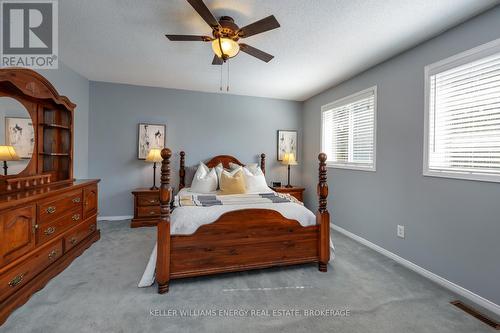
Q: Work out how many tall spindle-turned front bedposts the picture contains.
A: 2